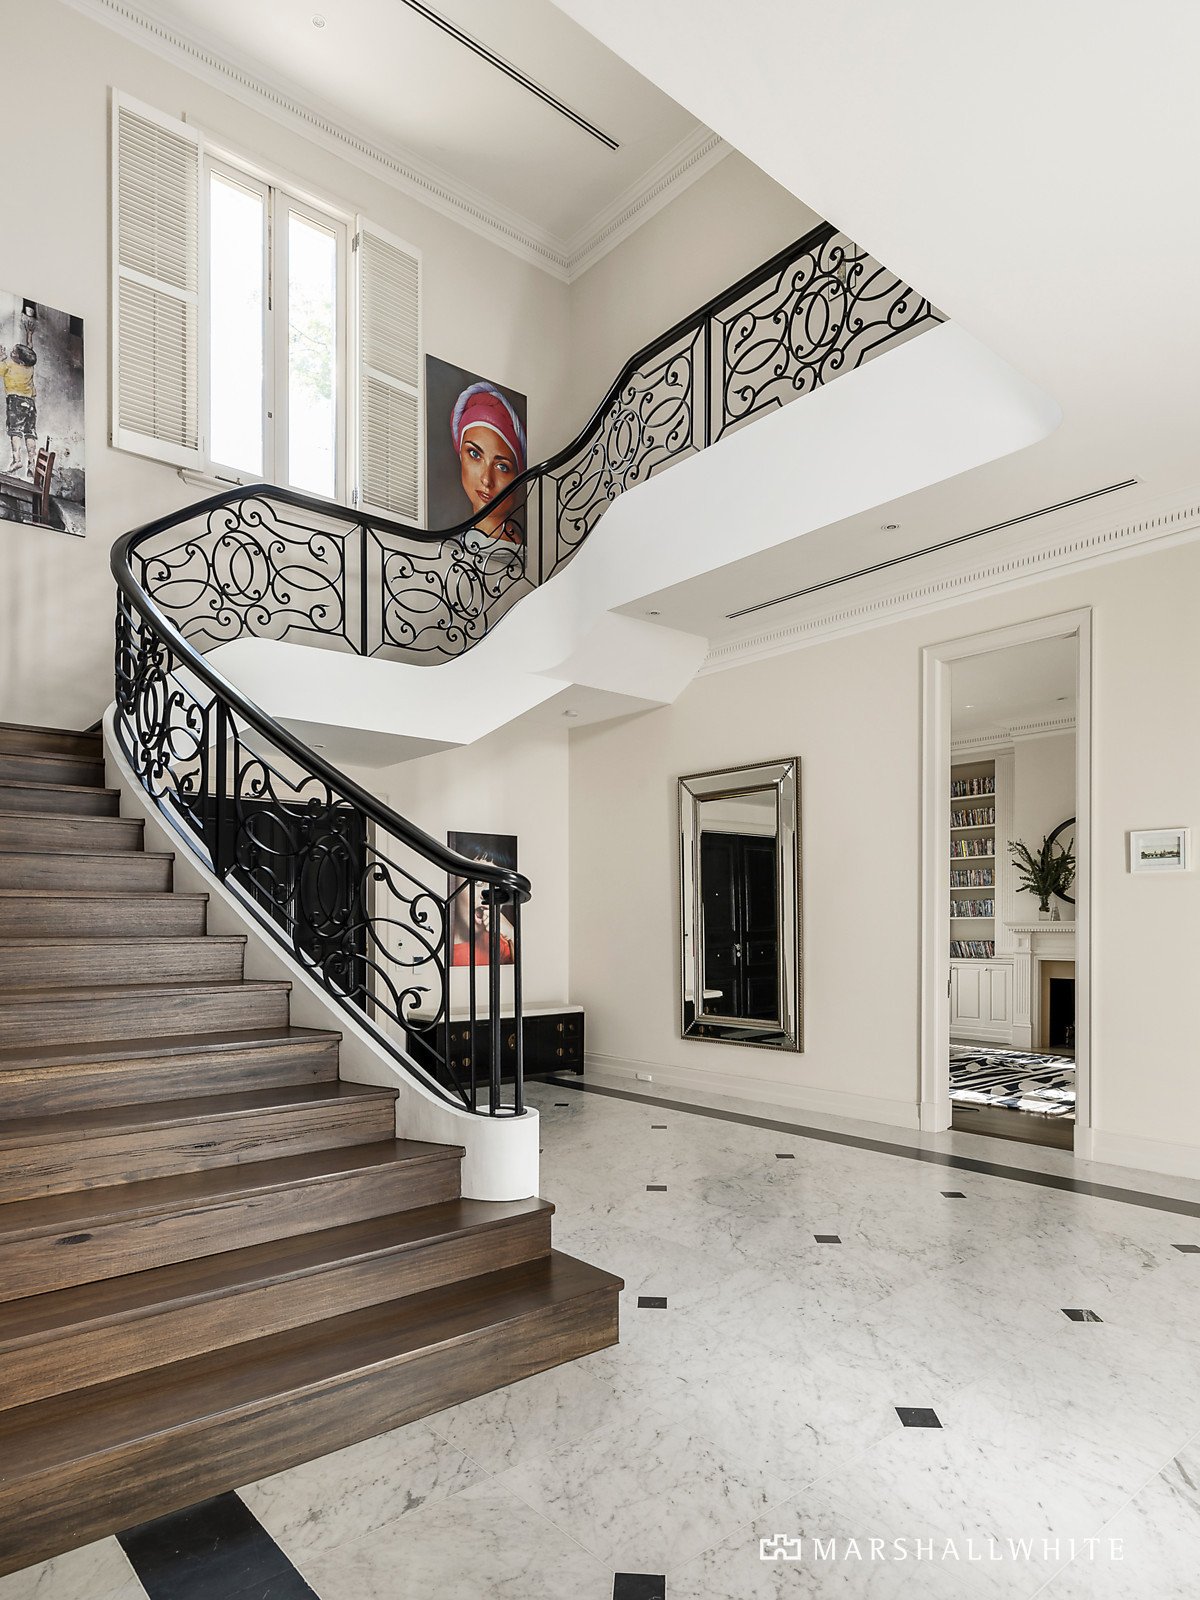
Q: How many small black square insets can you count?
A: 11